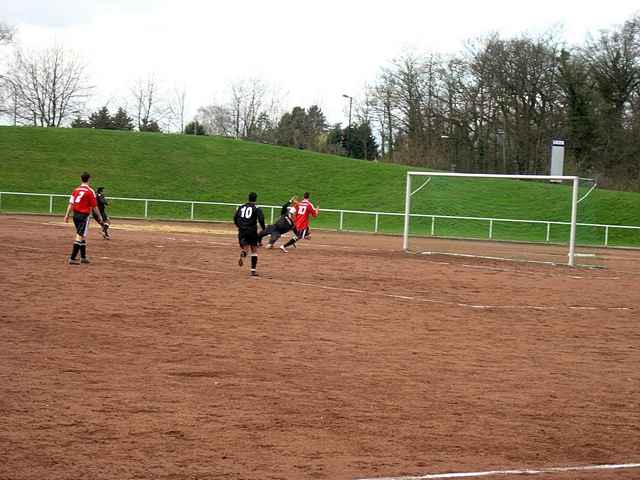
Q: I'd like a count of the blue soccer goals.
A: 0